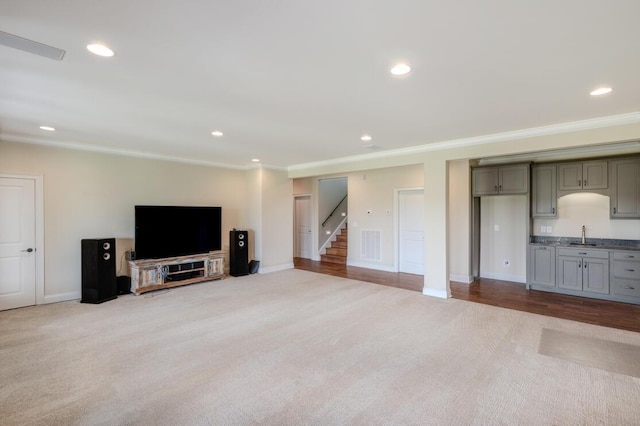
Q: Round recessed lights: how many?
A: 7